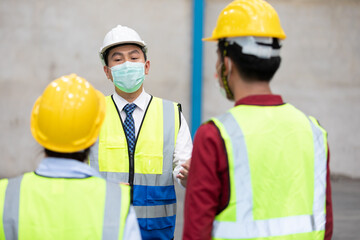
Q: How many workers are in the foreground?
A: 2